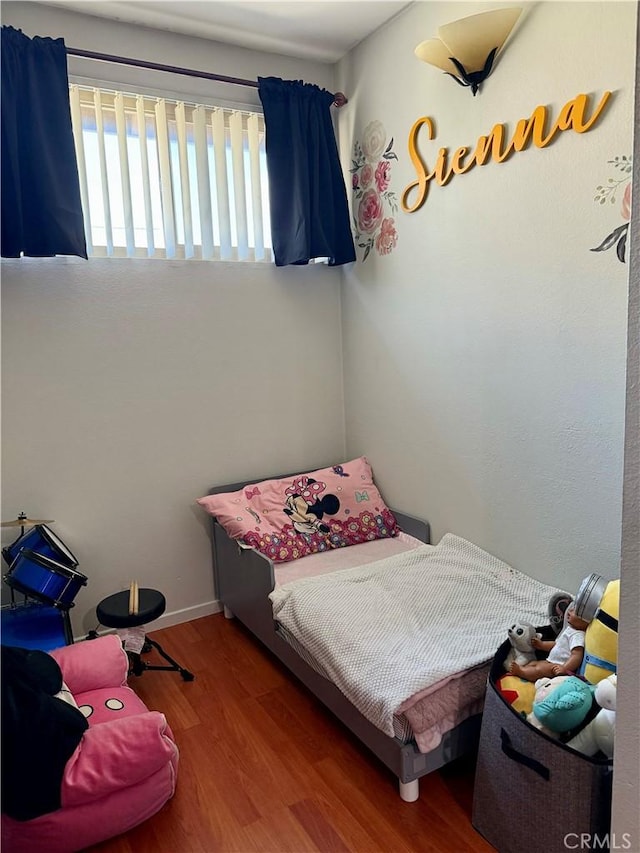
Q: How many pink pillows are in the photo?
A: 1